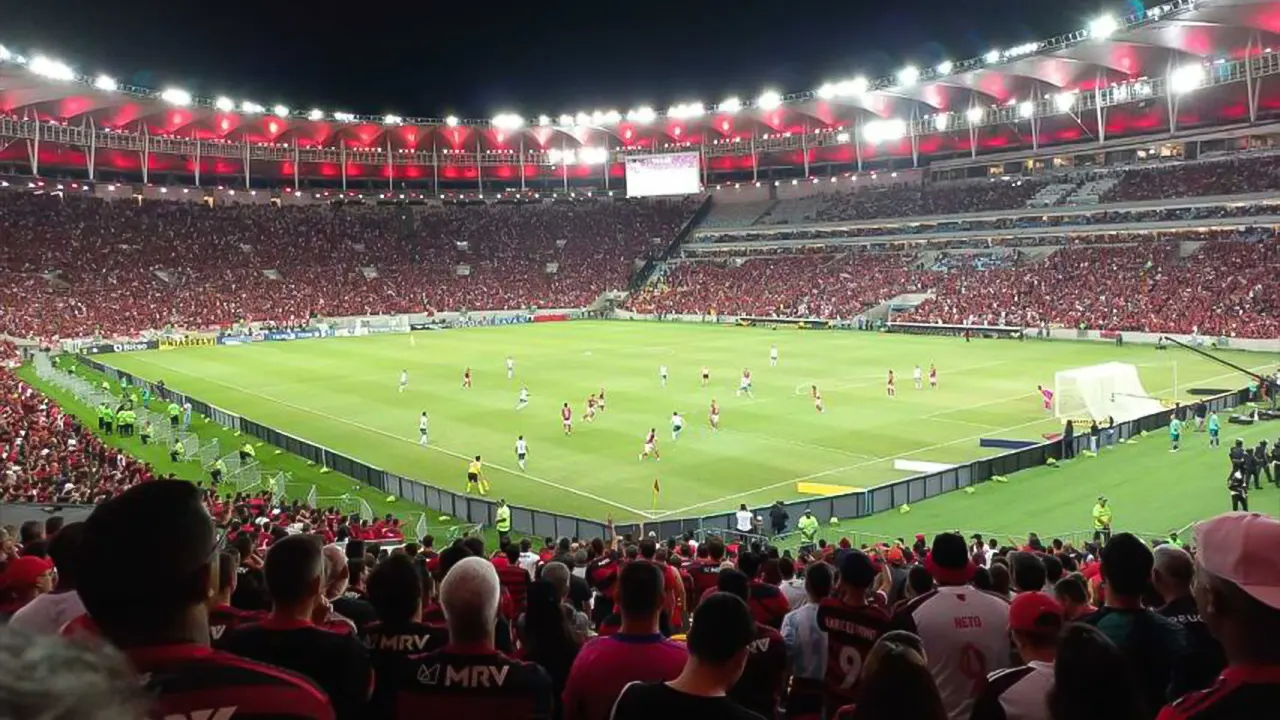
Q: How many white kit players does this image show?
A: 10